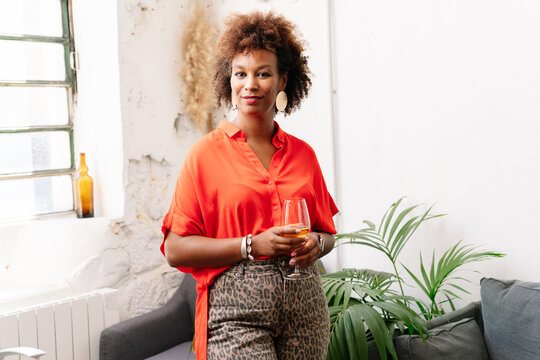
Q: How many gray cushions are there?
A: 2